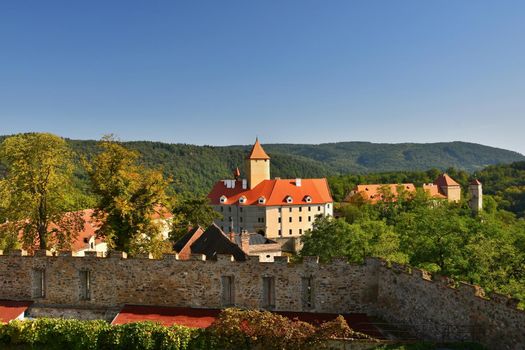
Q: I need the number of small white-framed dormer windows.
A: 5